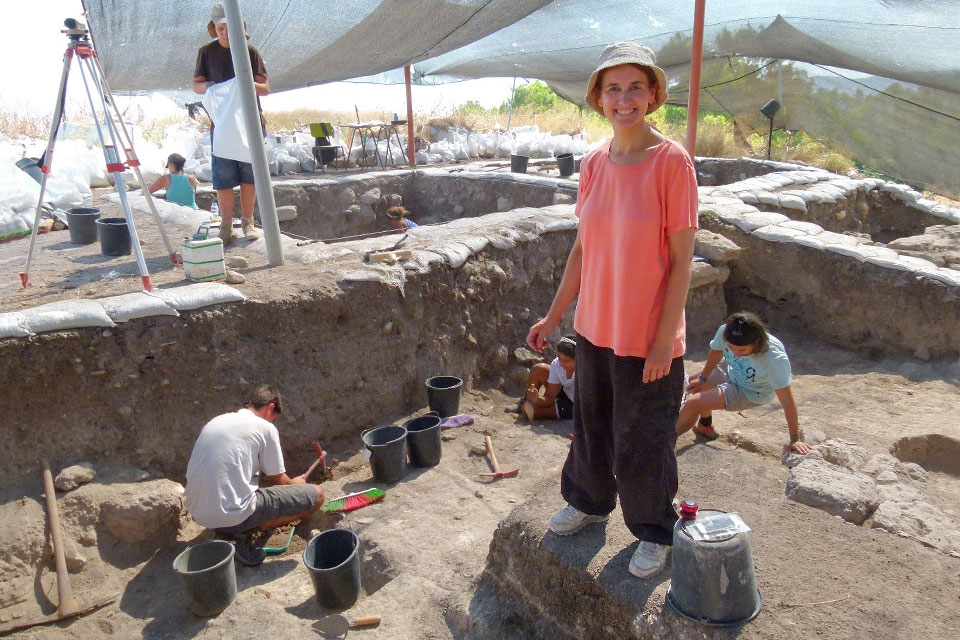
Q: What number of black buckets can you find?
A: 10